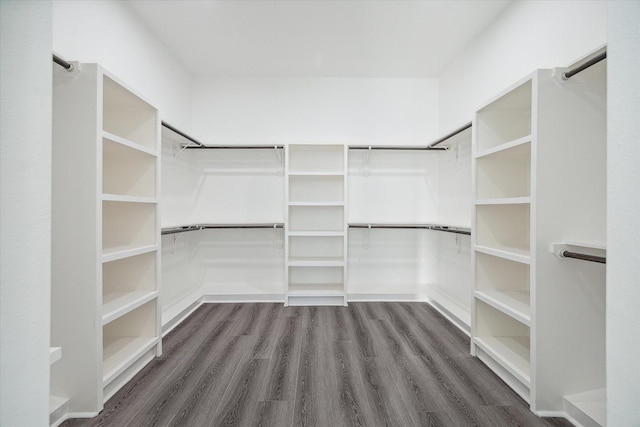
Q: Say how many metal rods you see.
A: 11